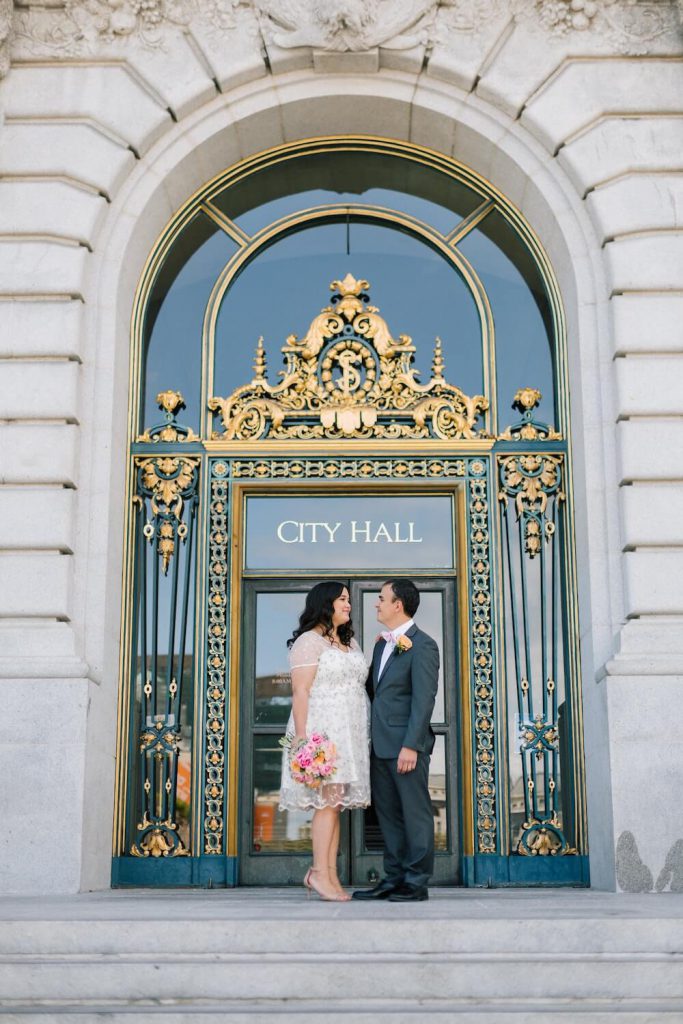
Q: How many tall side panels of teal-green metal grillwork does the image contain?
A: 2